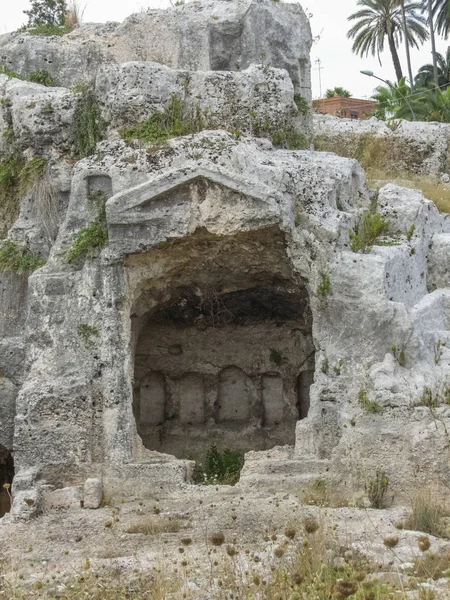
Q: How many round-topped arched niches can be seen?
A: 5